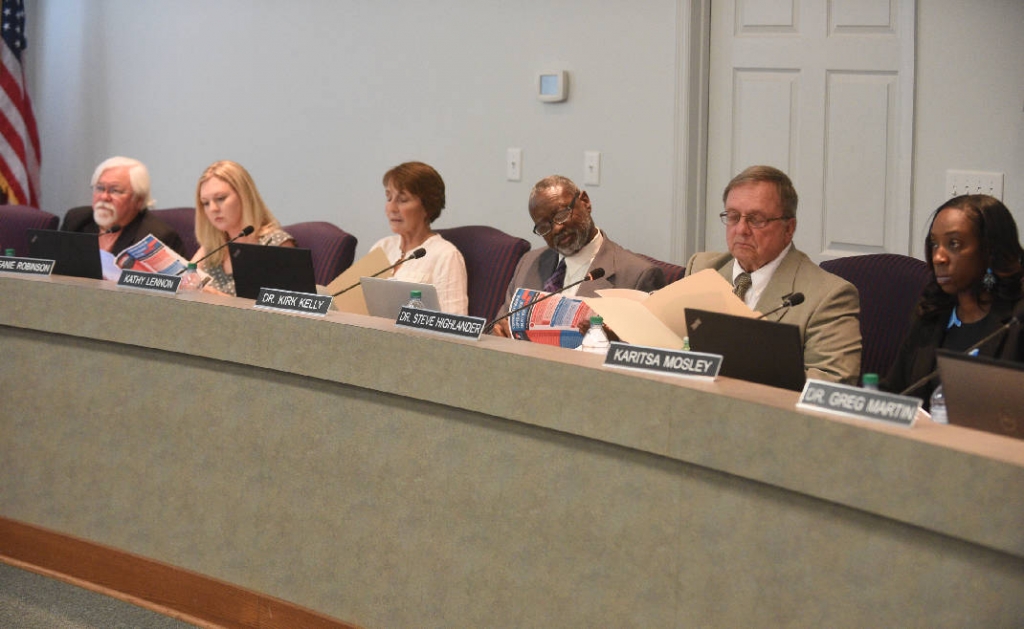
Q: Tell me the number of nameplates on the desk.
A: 6